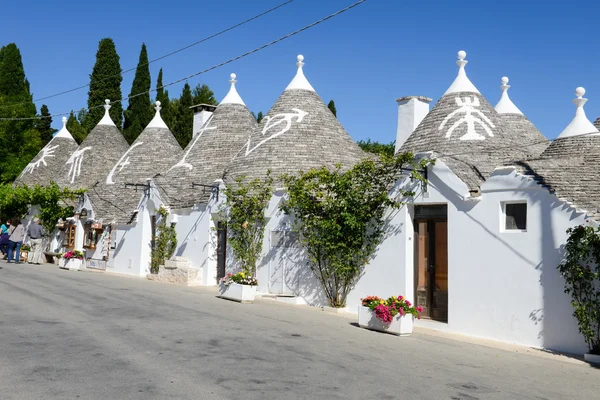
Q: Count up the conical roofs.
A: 8